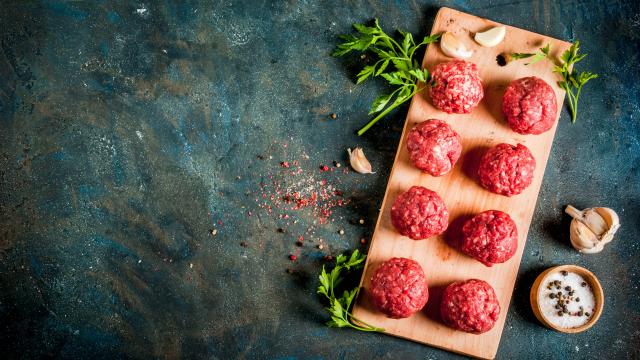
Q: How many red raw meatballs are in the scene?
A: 8